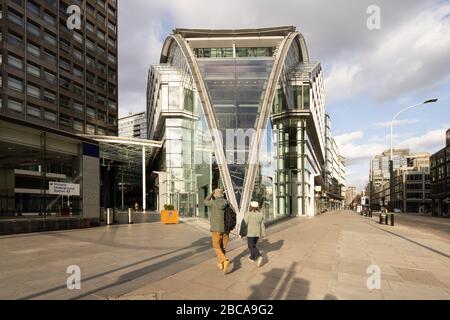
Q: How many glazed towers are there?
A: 2